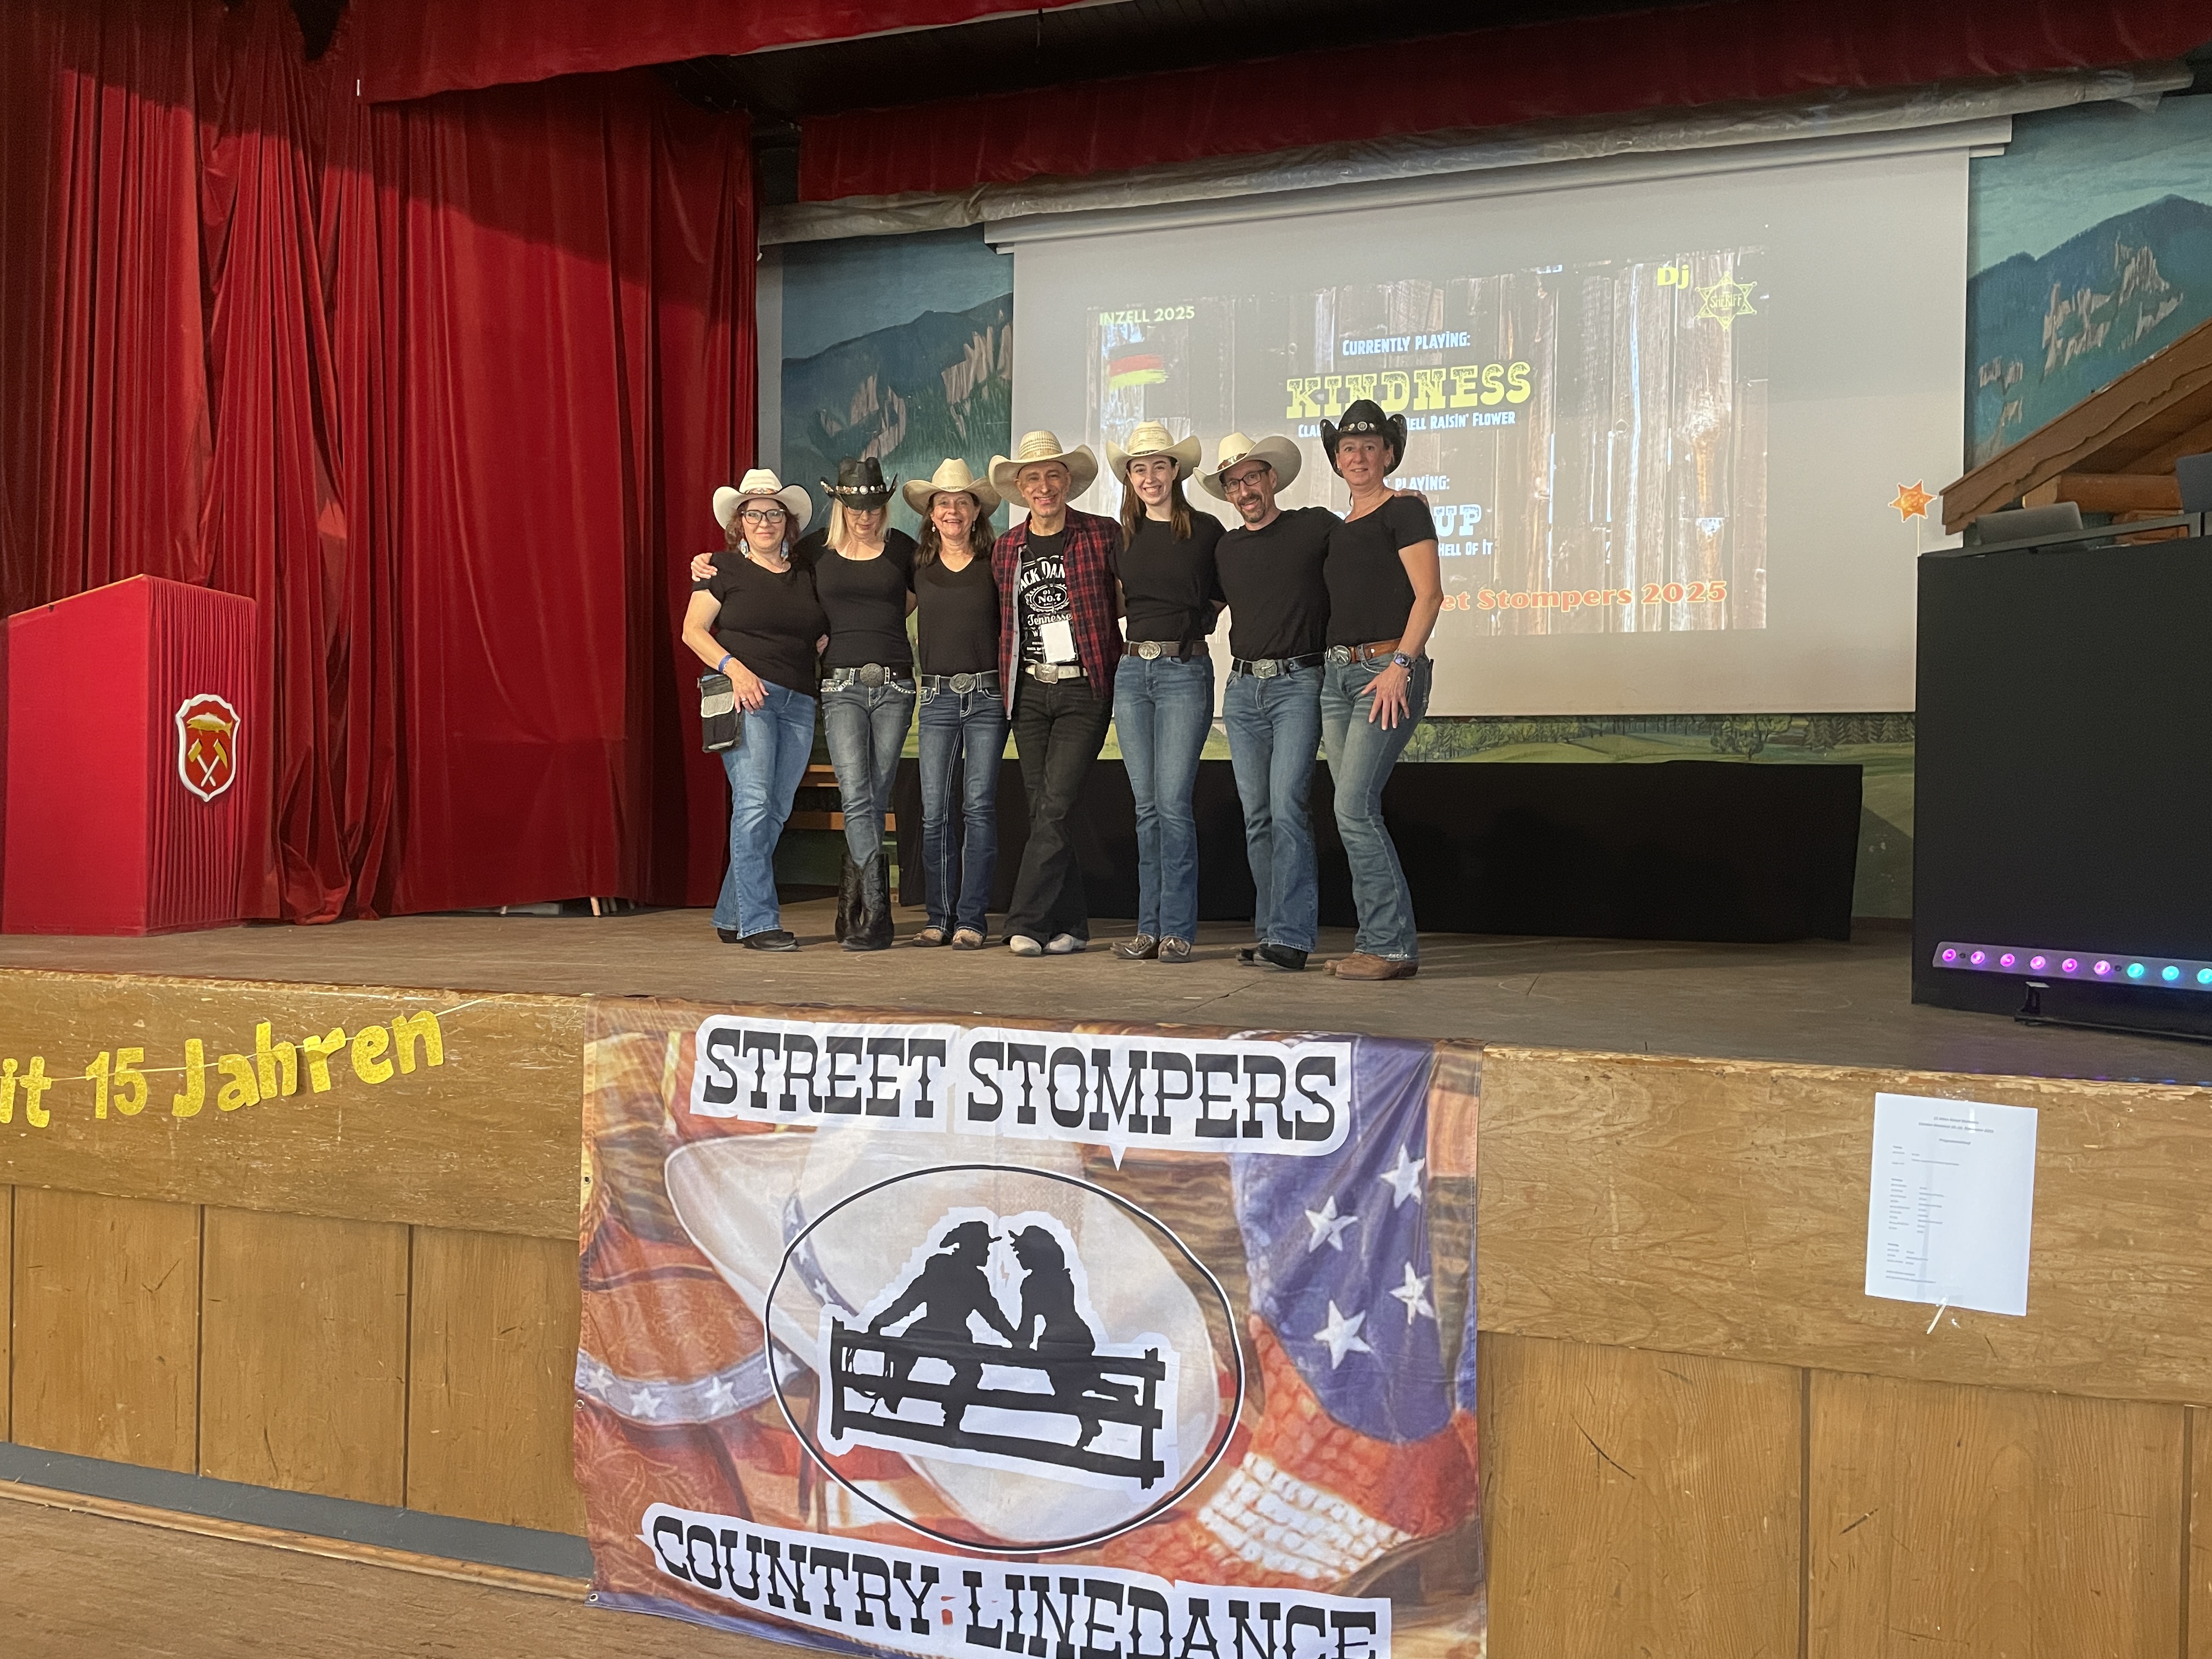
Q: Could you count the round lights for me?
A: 9